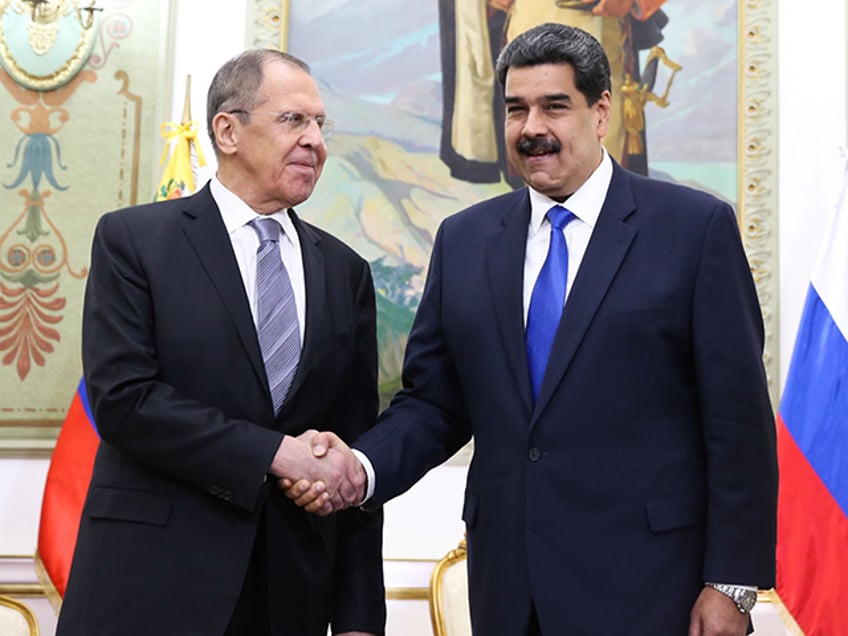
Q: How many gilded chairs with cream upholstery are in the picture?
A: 2